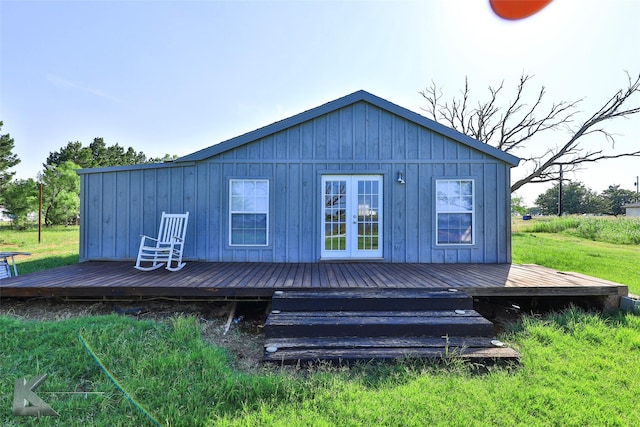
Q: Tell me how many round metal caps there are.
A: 6